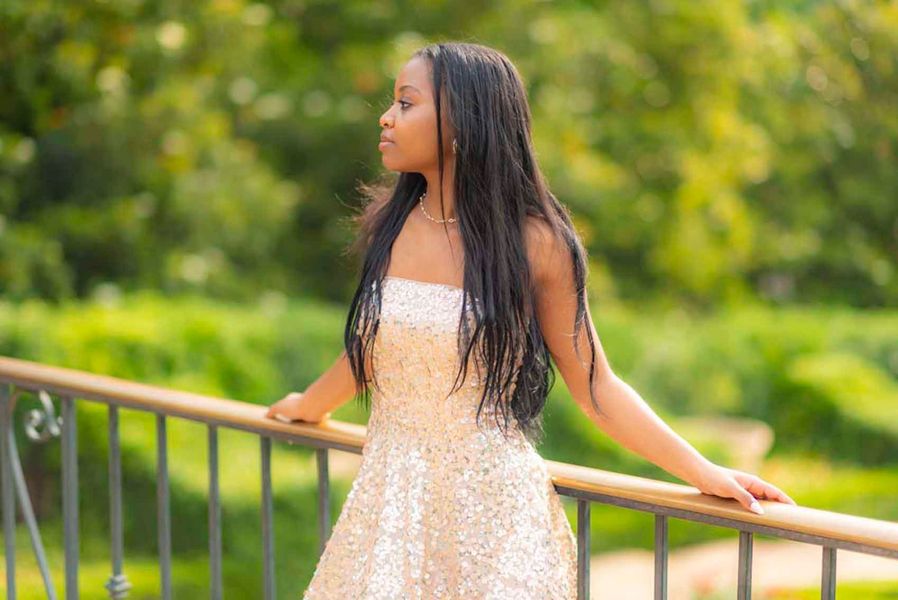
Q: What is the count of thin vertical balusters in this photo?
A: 11